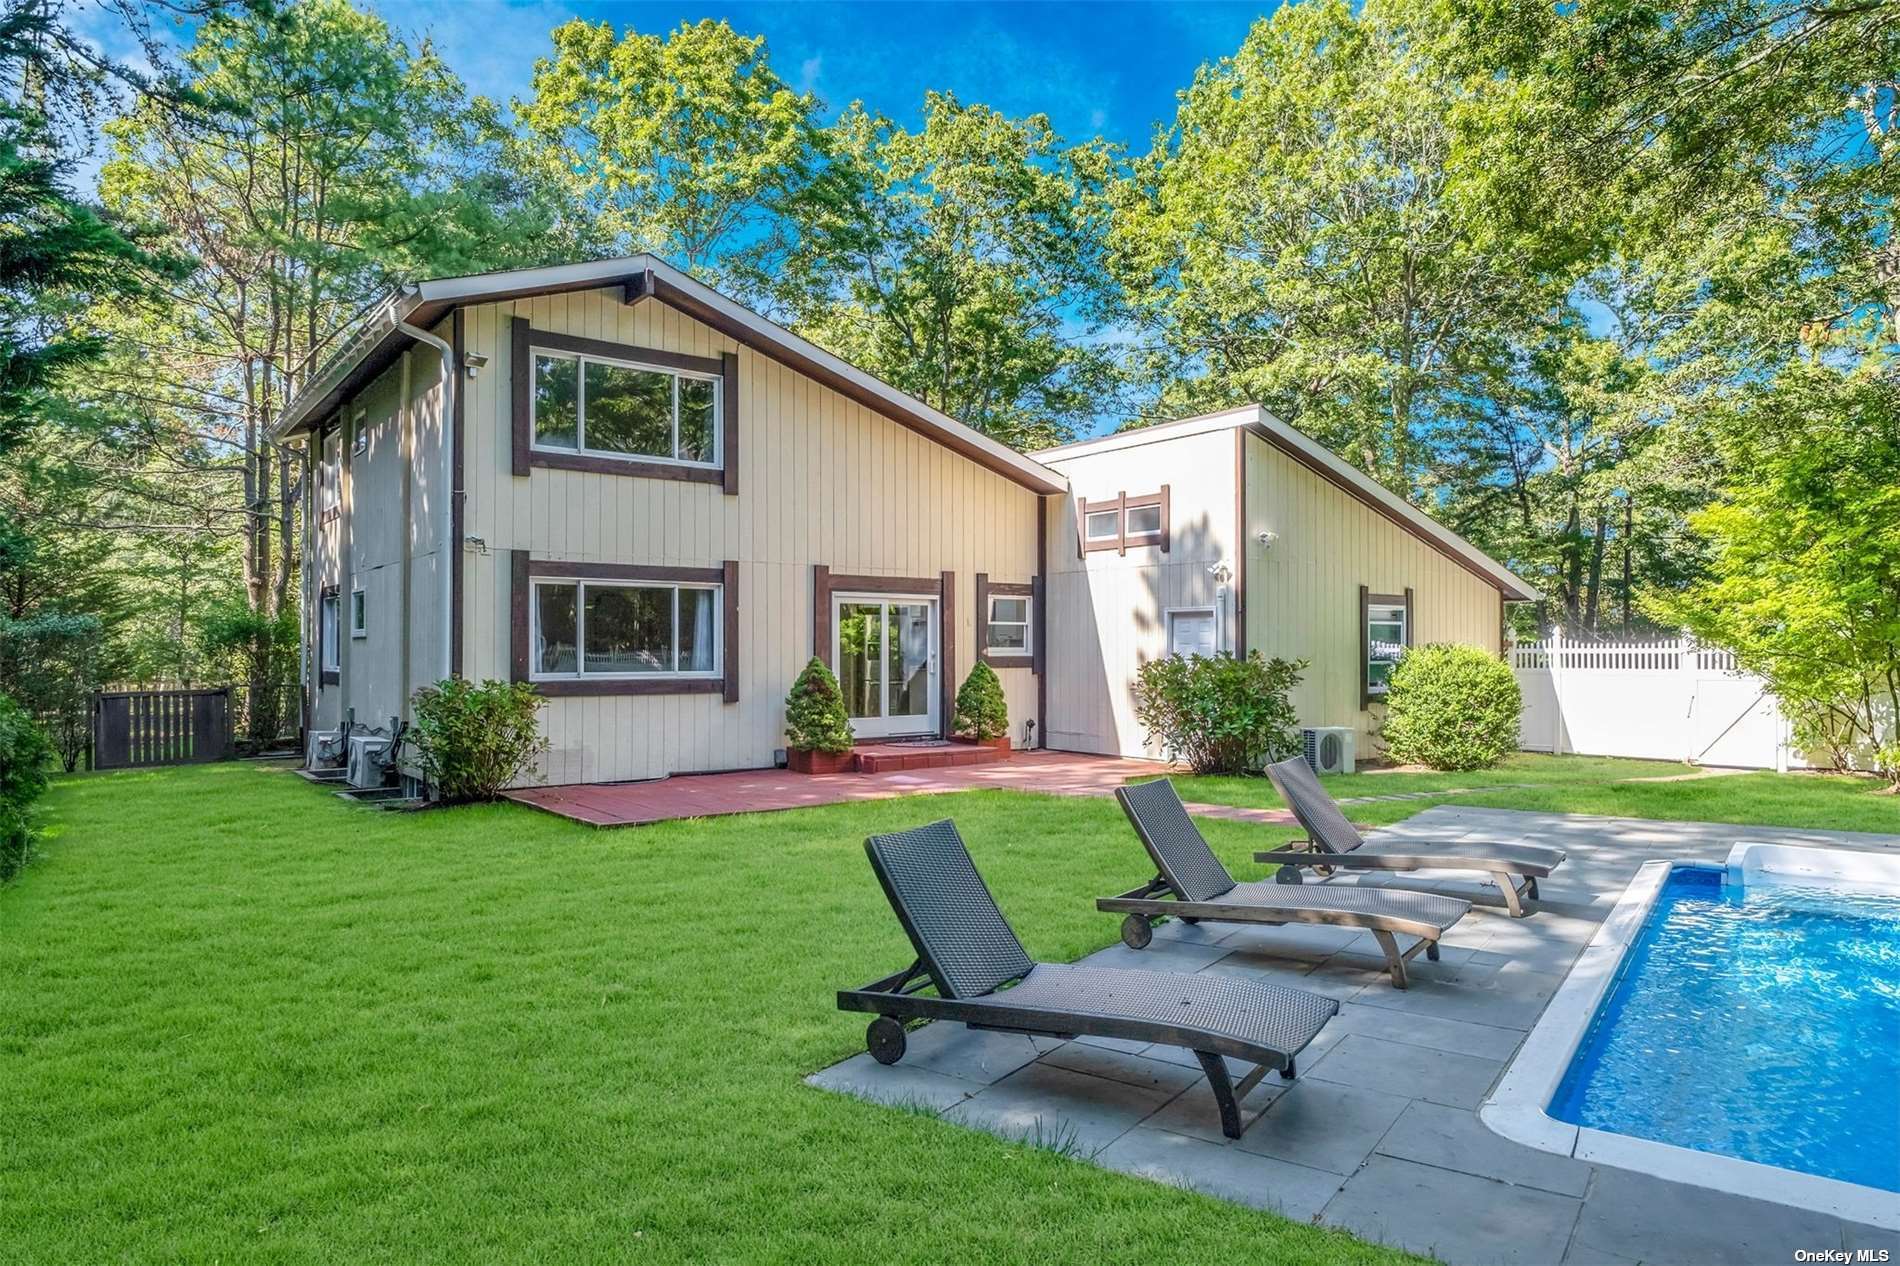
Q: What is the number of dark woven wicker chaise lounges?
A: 3